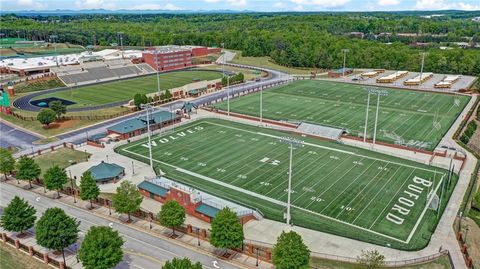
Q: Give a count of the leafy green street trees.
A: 12